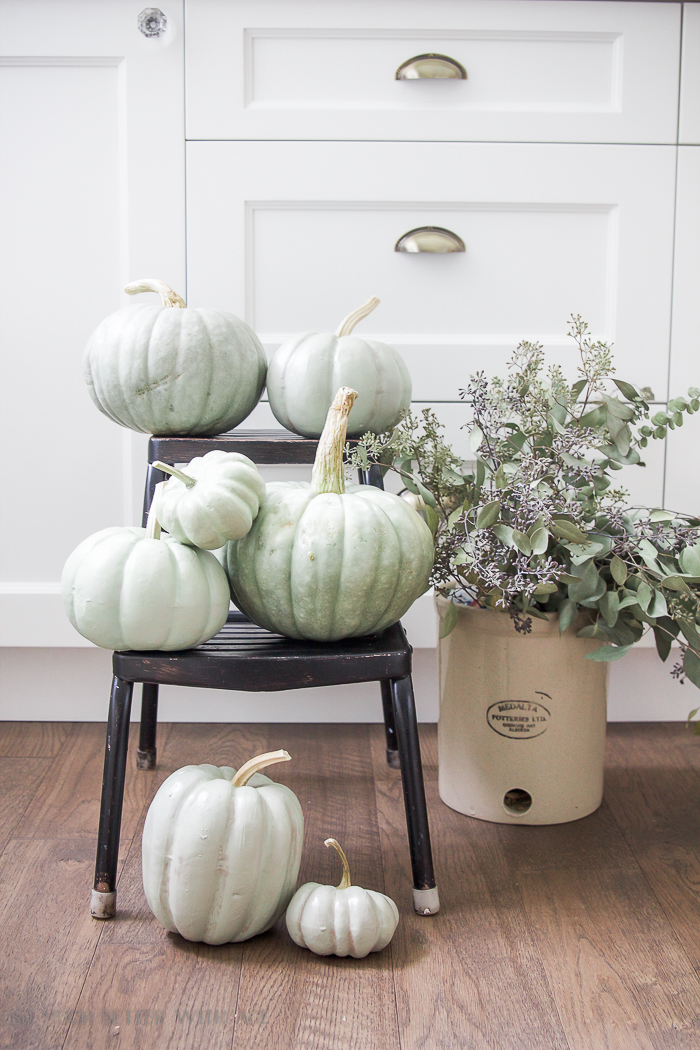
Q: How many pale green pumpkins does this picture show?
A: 7